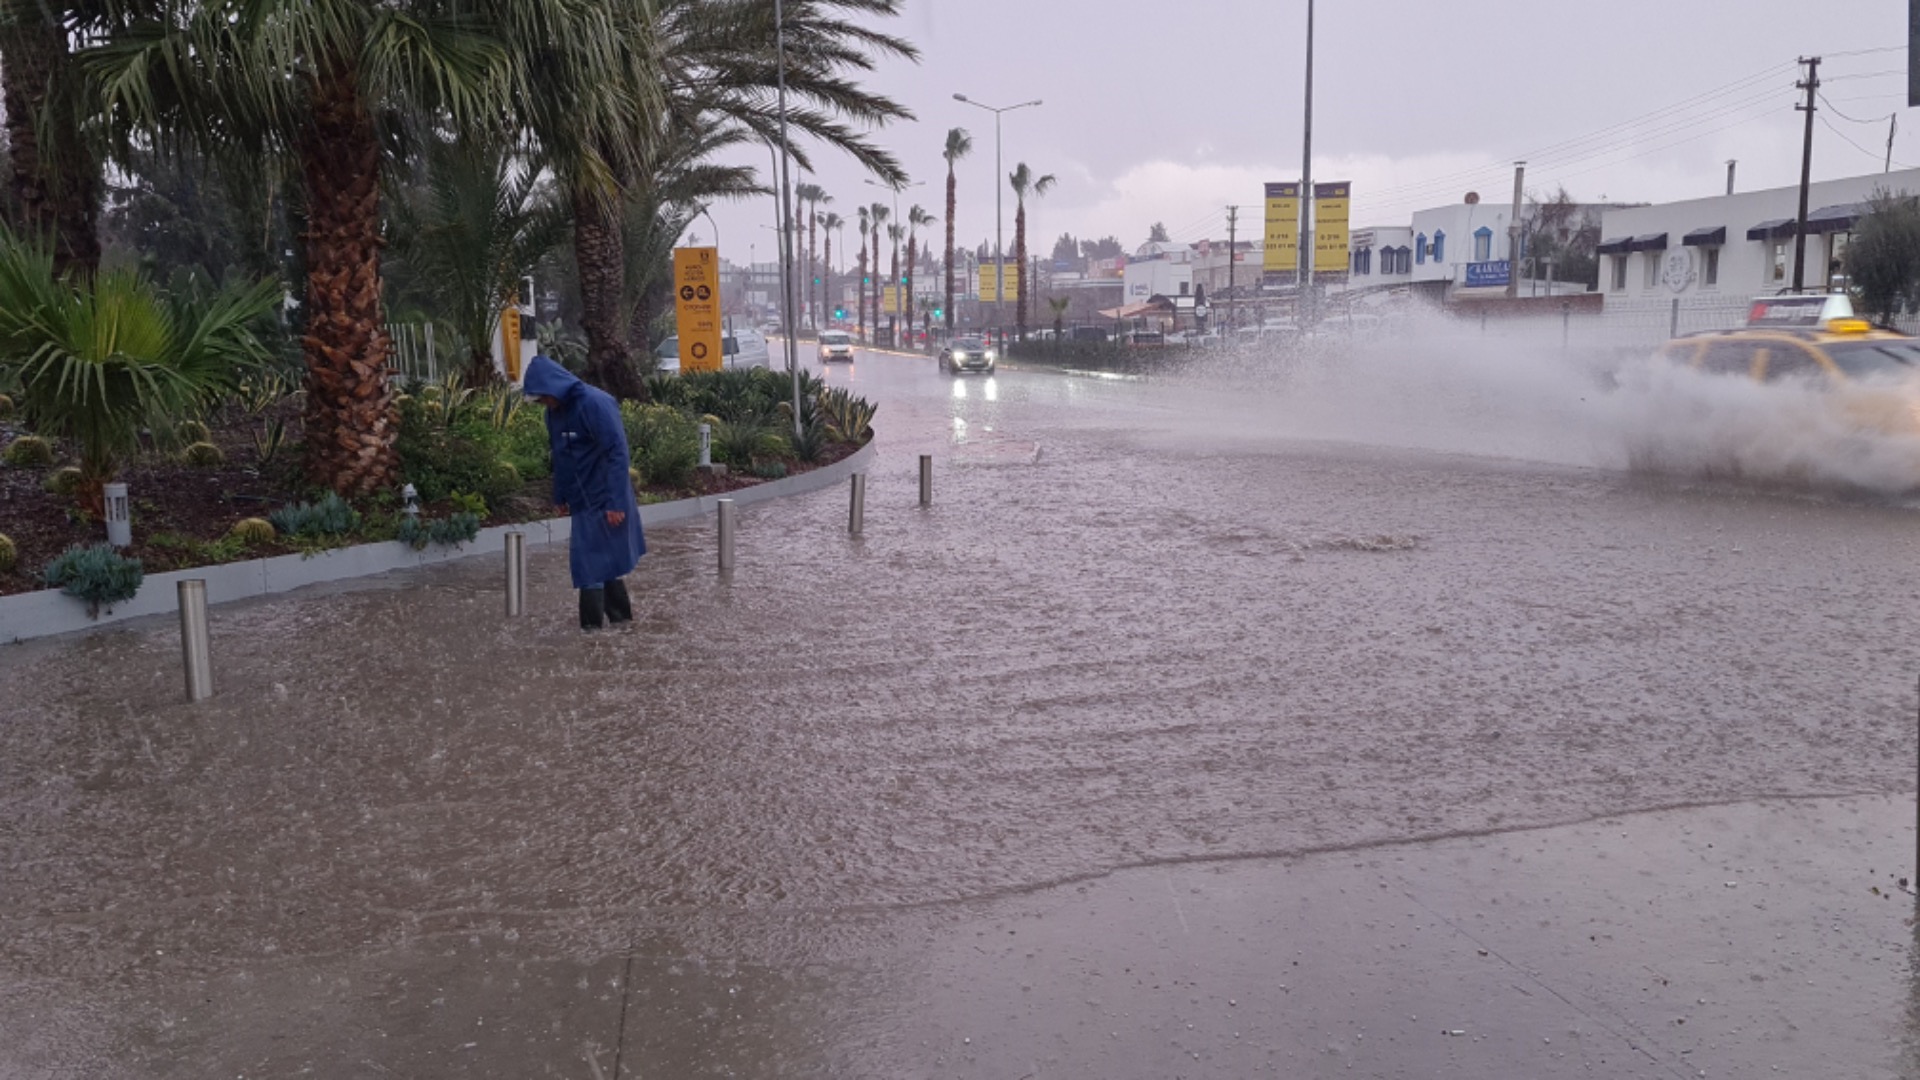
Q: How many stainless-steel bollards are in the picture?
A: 5